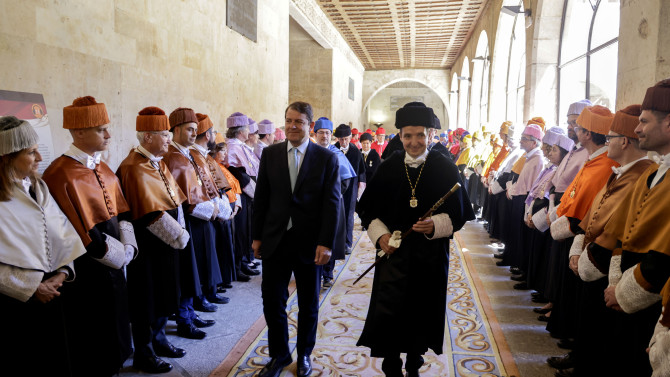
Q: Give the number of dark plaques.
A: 2